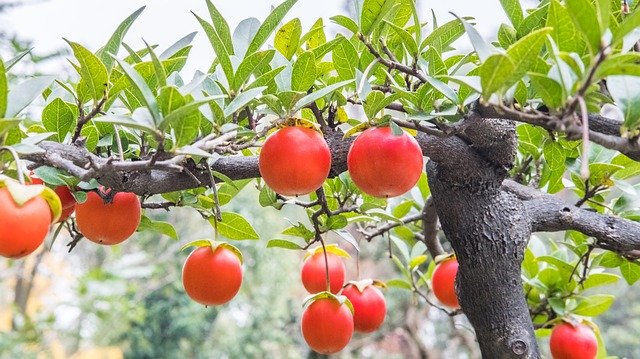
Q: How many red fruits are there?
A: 11